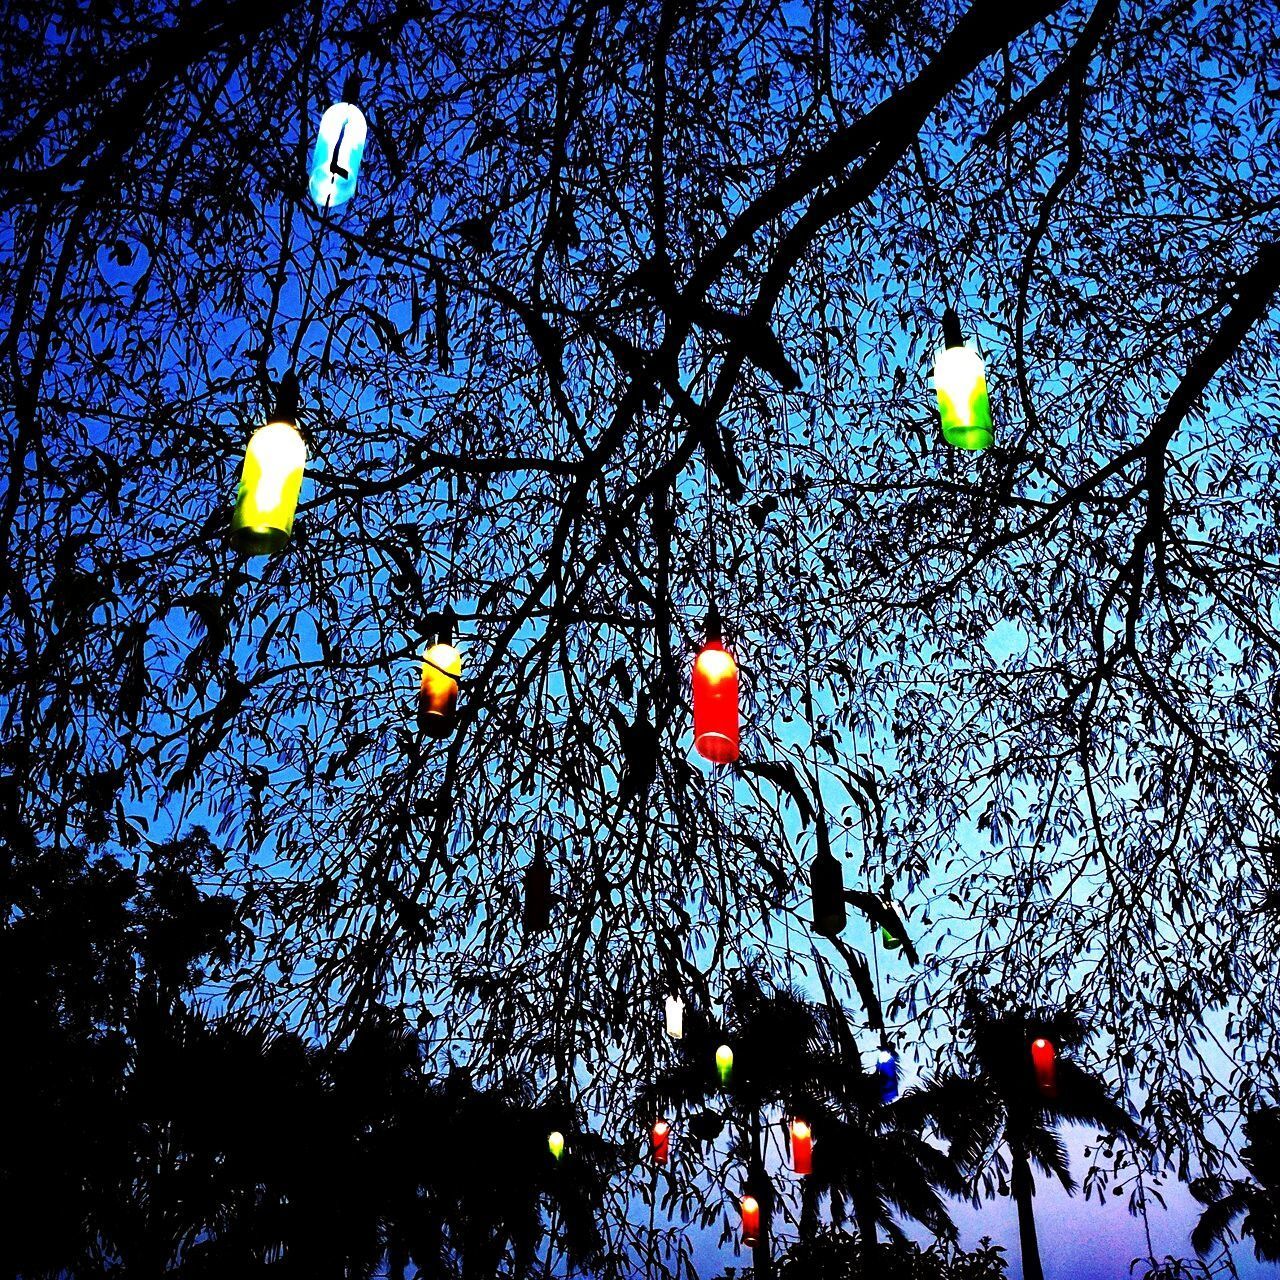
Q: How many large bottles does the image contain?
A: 5